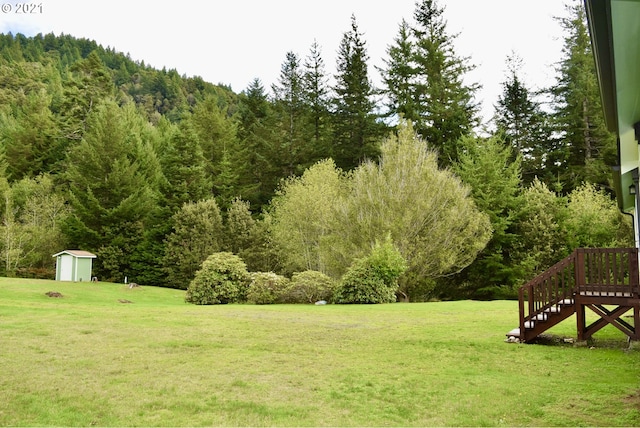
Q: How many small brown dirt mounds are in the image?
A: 2